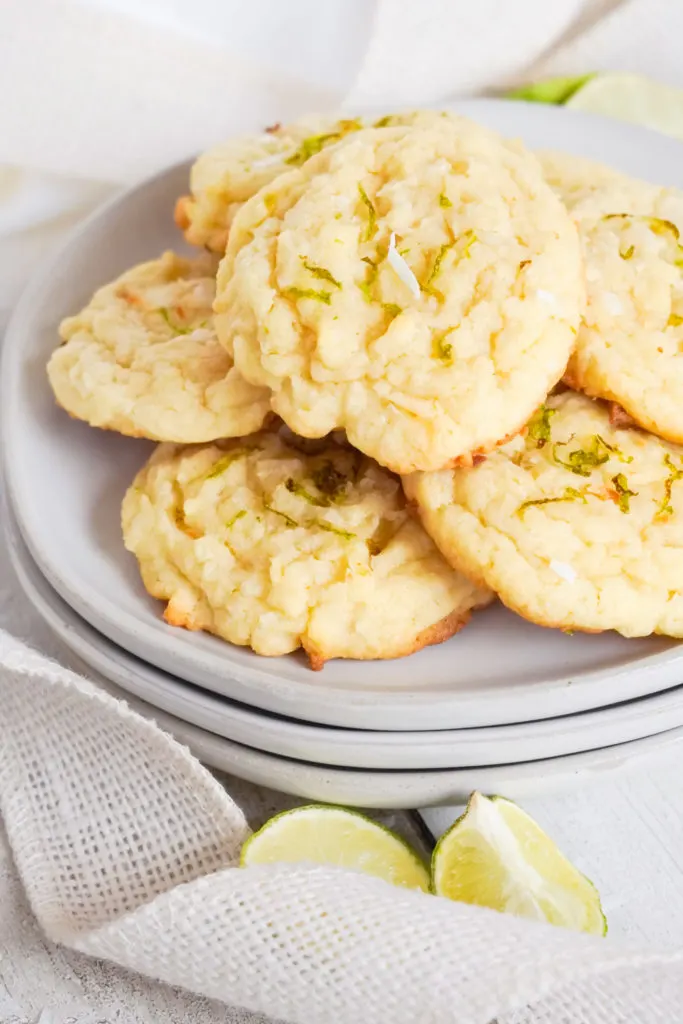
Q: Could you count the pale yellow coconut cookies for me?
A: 6